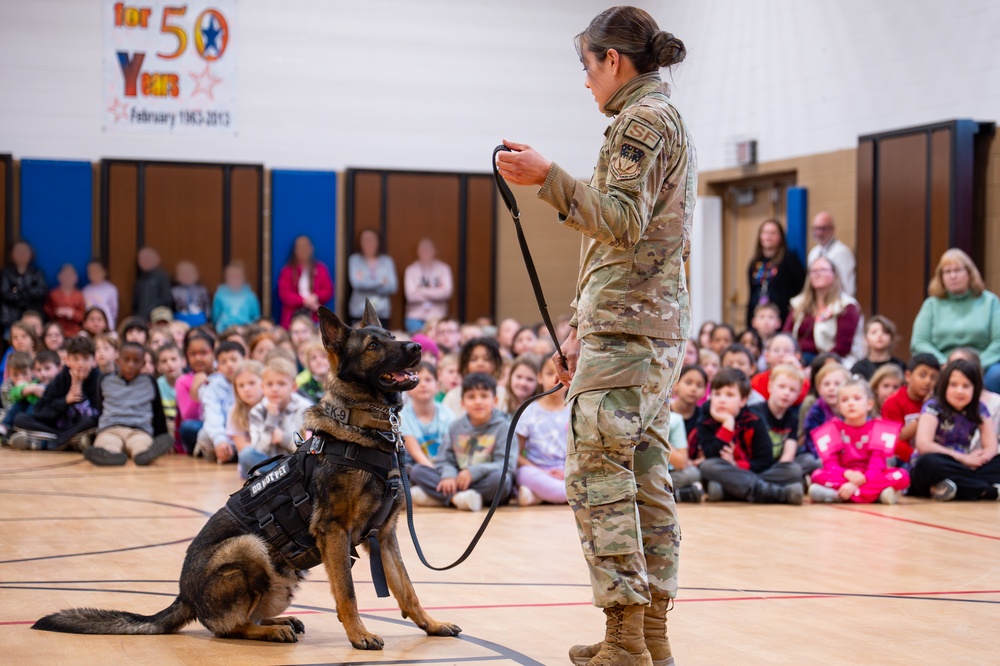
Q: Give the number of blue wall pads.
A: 3